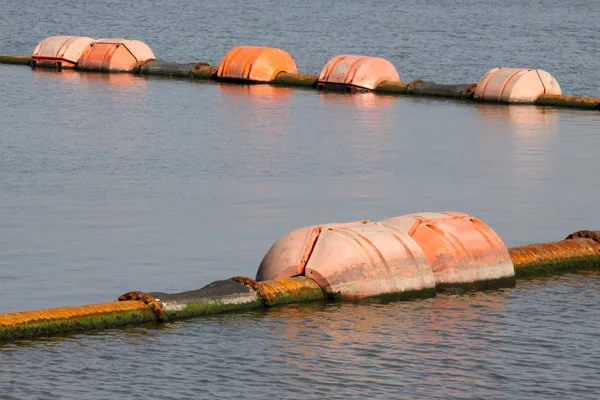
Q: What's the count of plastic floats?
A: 7